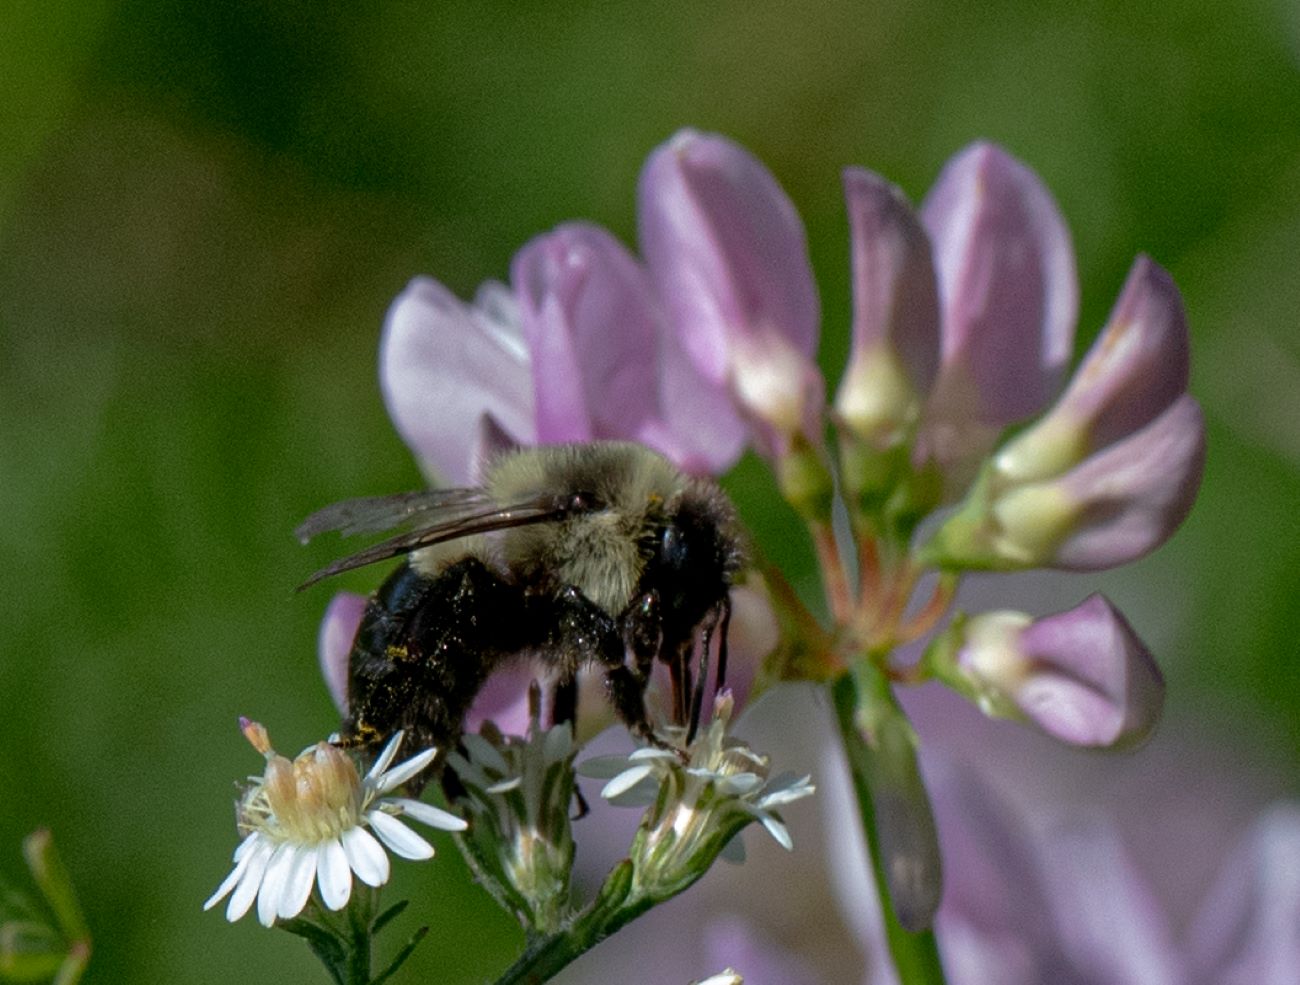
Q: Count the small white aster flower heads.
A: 3